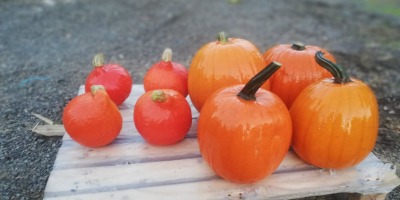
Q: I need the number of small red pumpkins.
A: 4